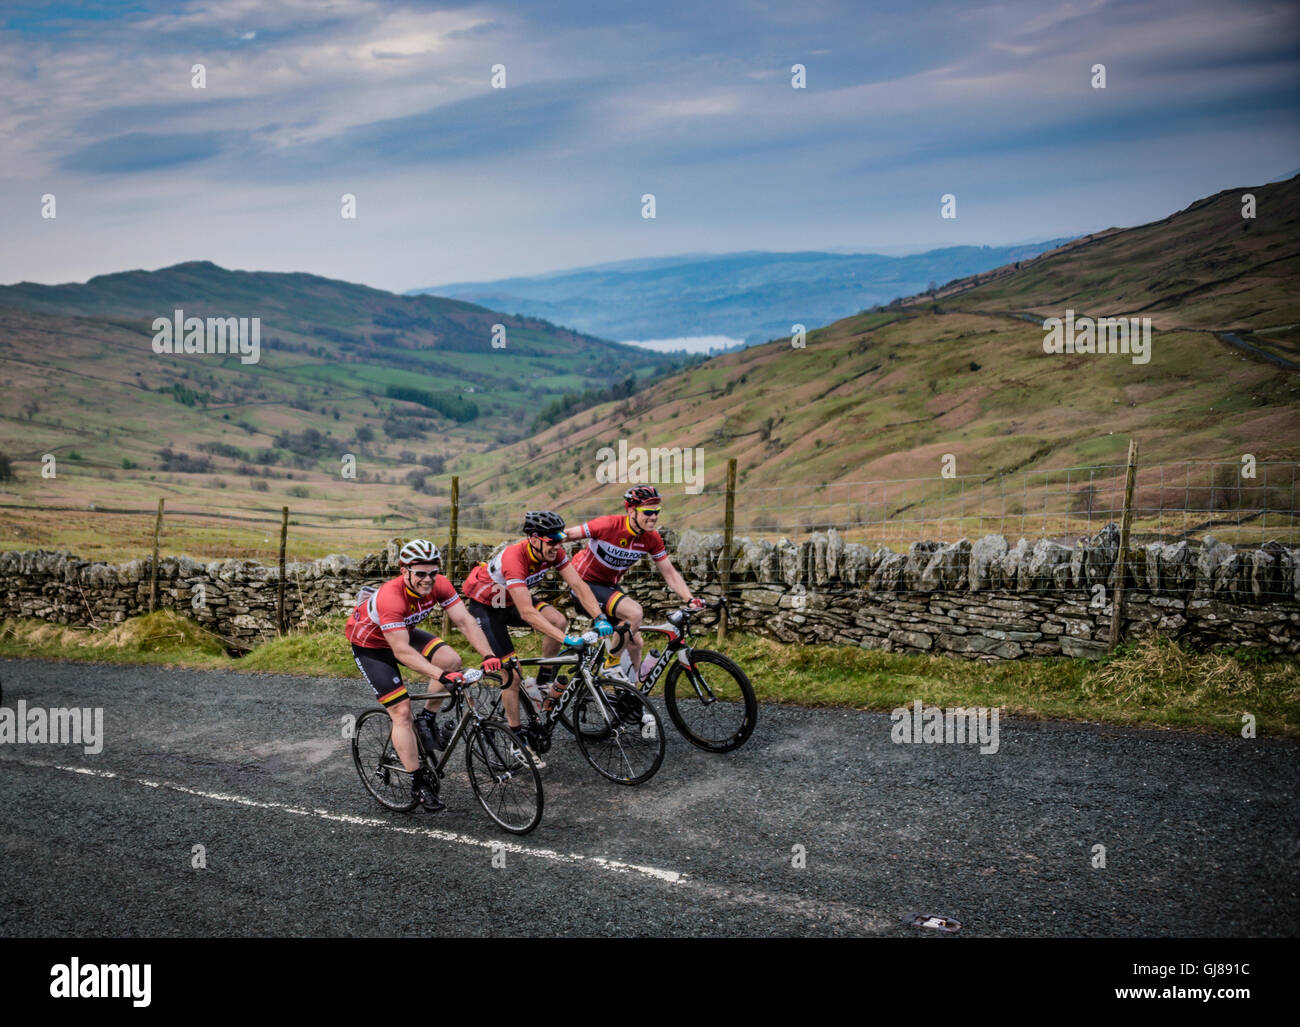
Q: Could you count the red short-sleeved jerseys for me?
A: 3